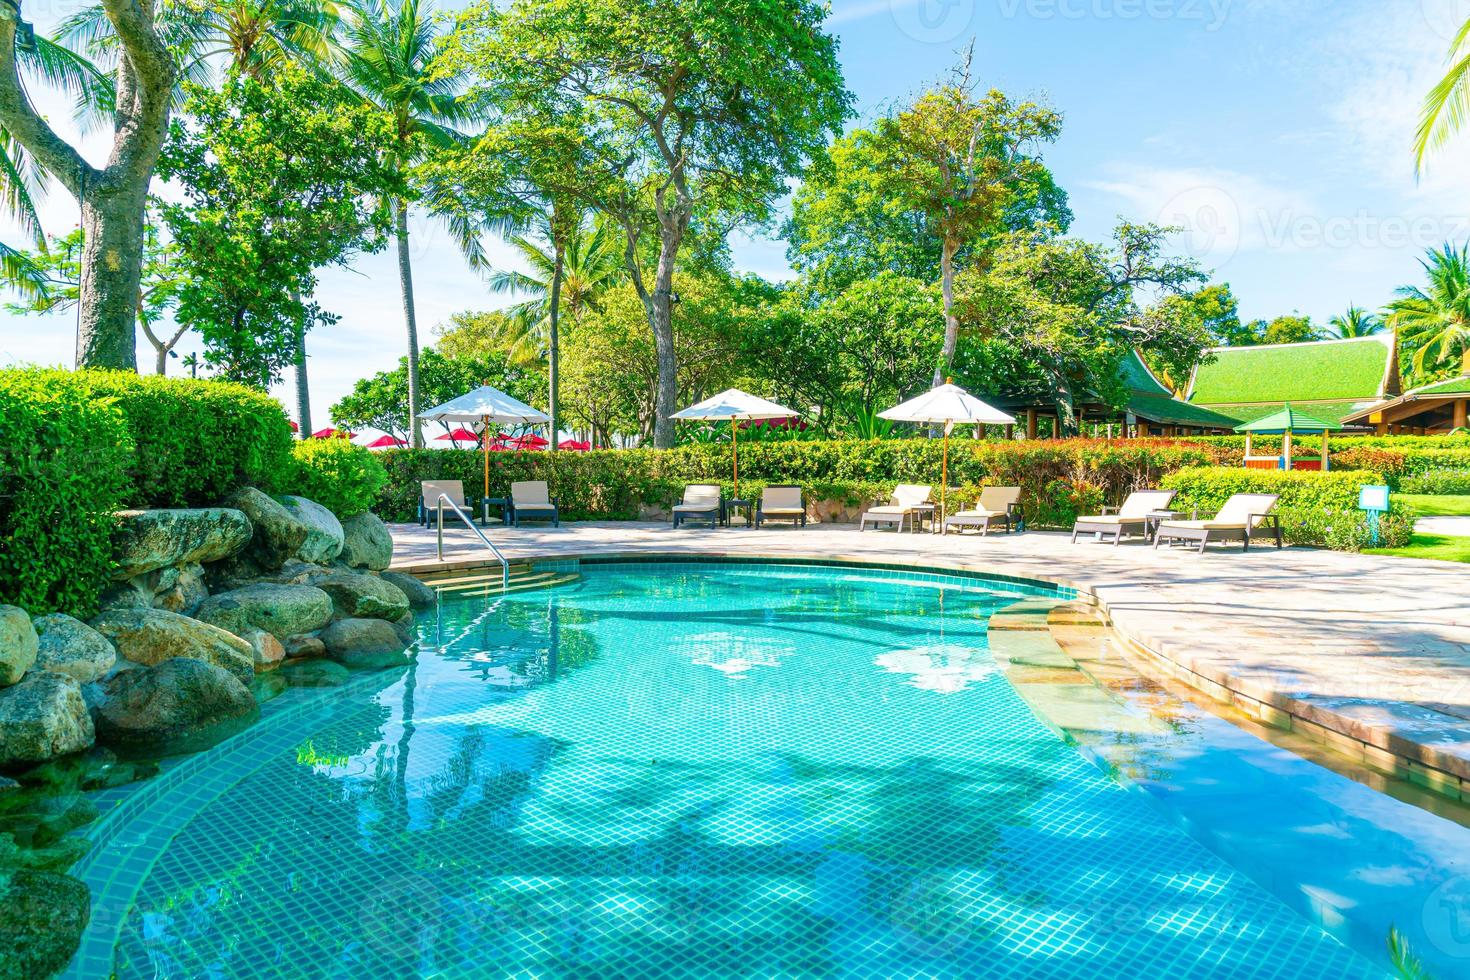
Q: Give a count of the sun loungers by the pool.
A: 8